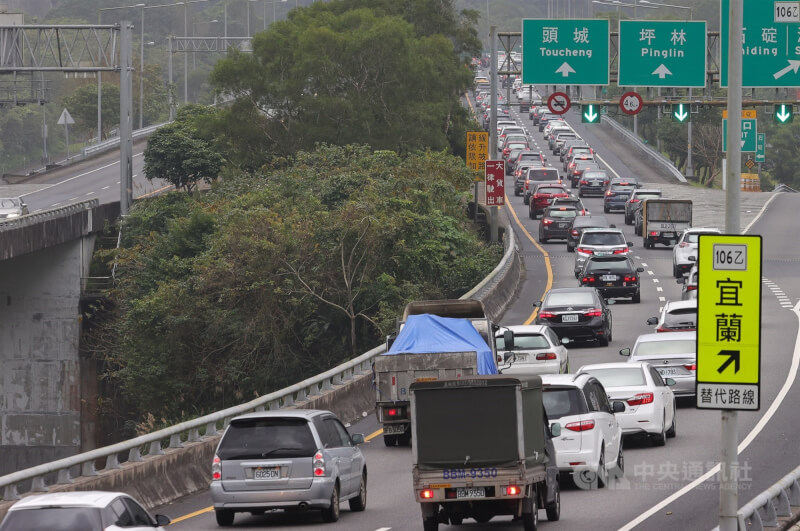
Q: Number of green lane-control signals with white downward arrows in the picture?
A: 3